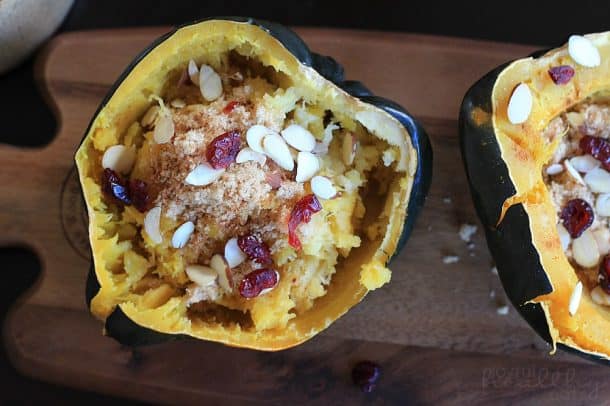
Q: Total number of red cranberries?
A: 12